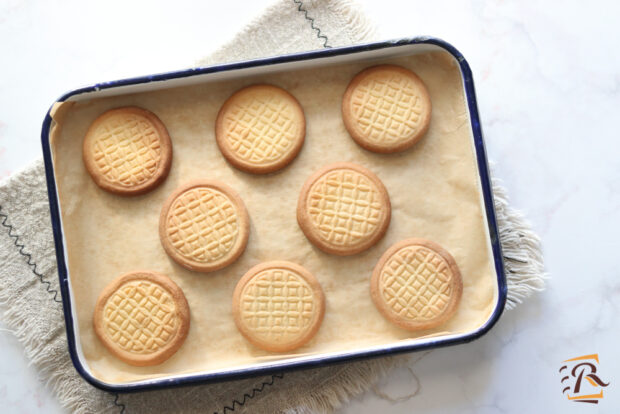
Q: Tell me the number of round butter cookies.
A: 8